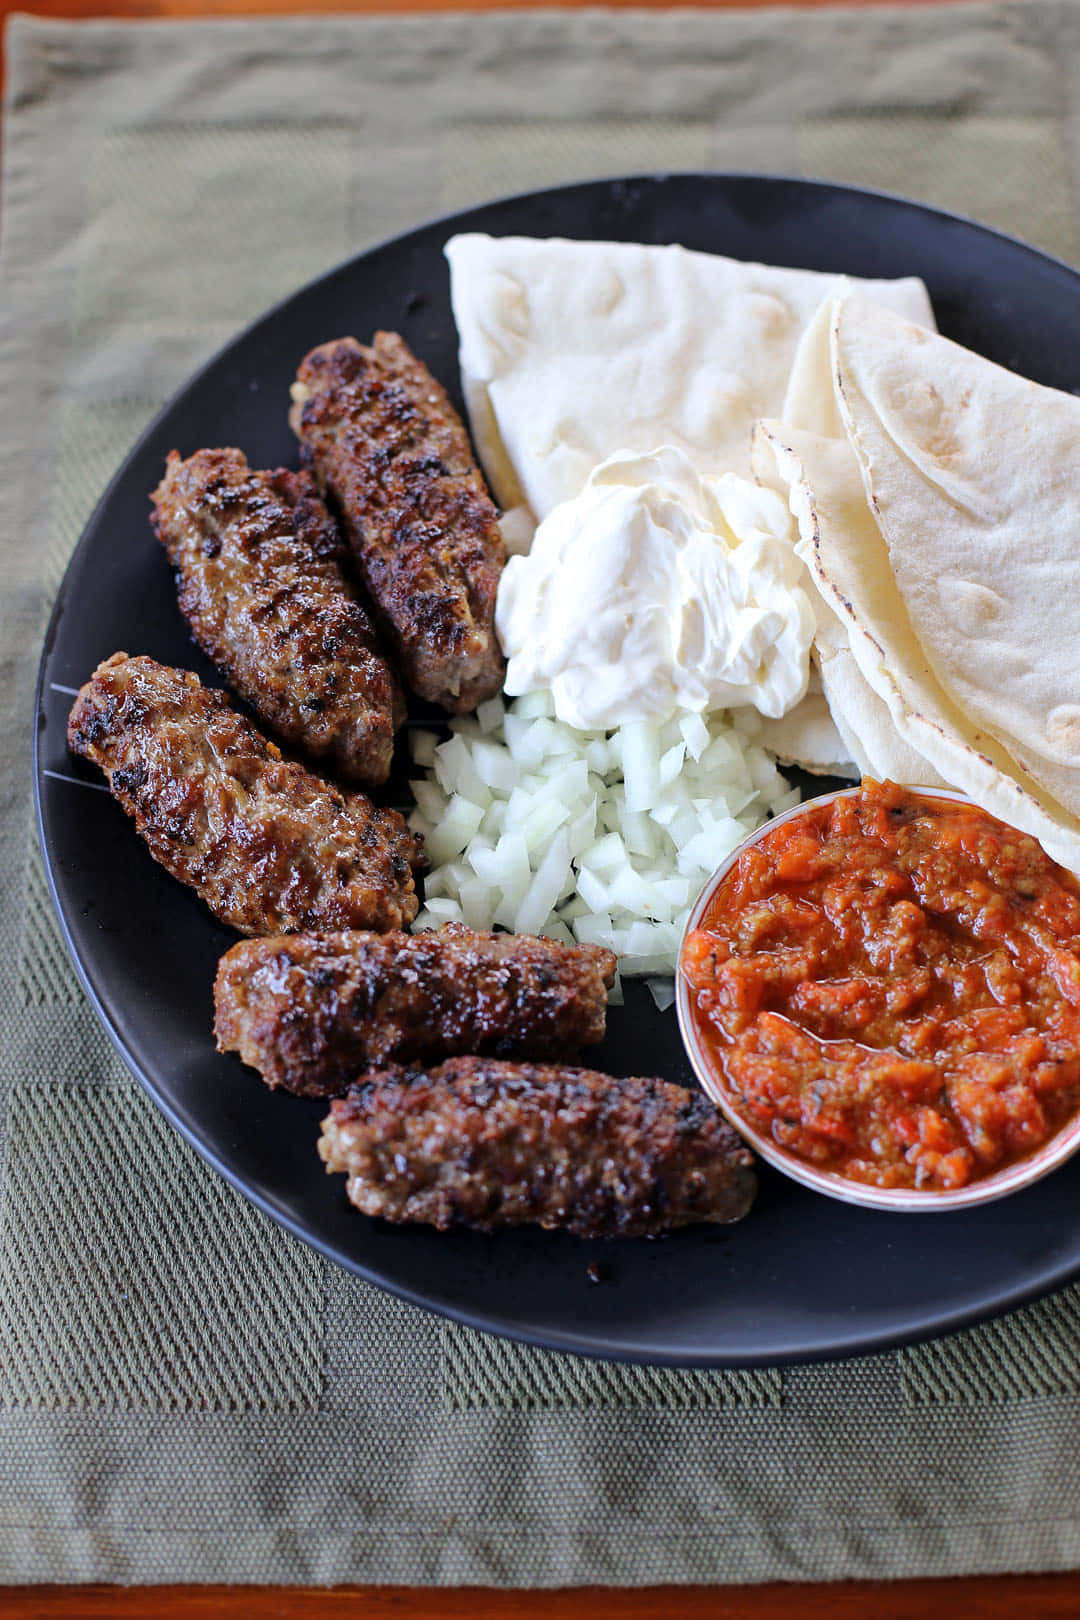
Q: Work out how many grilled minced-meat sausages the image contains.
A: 5